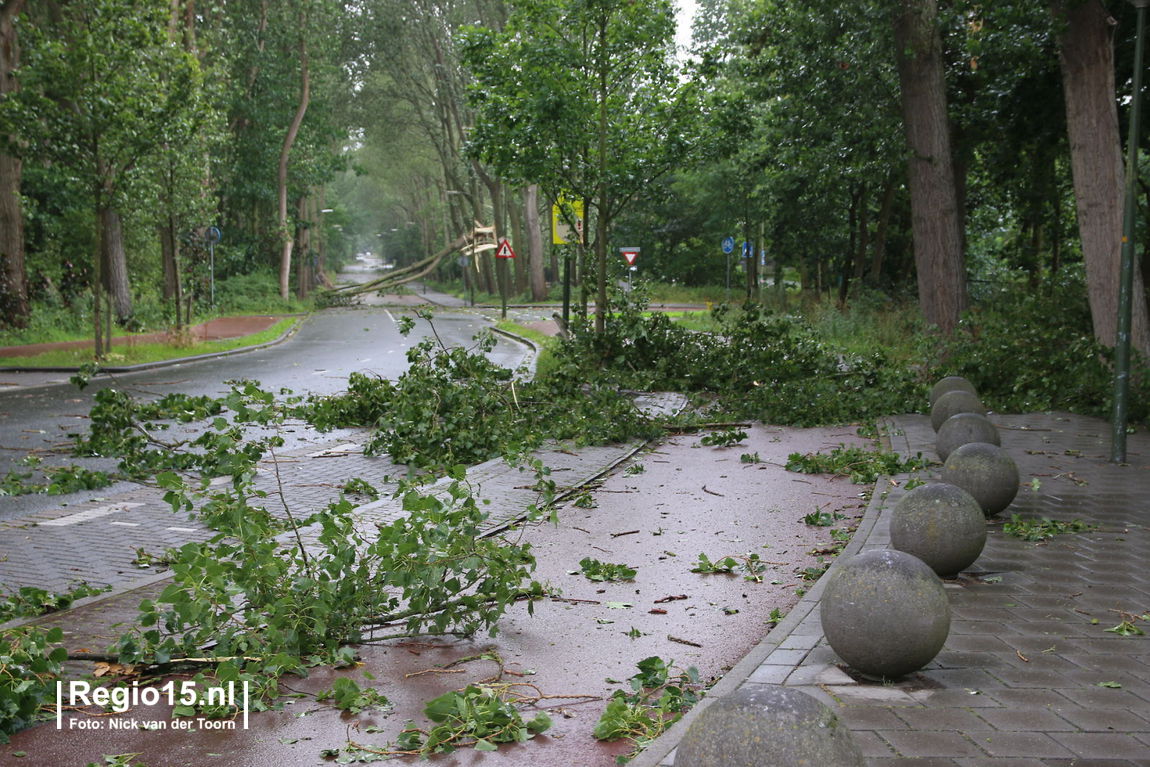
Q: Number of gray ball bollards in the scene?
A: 7